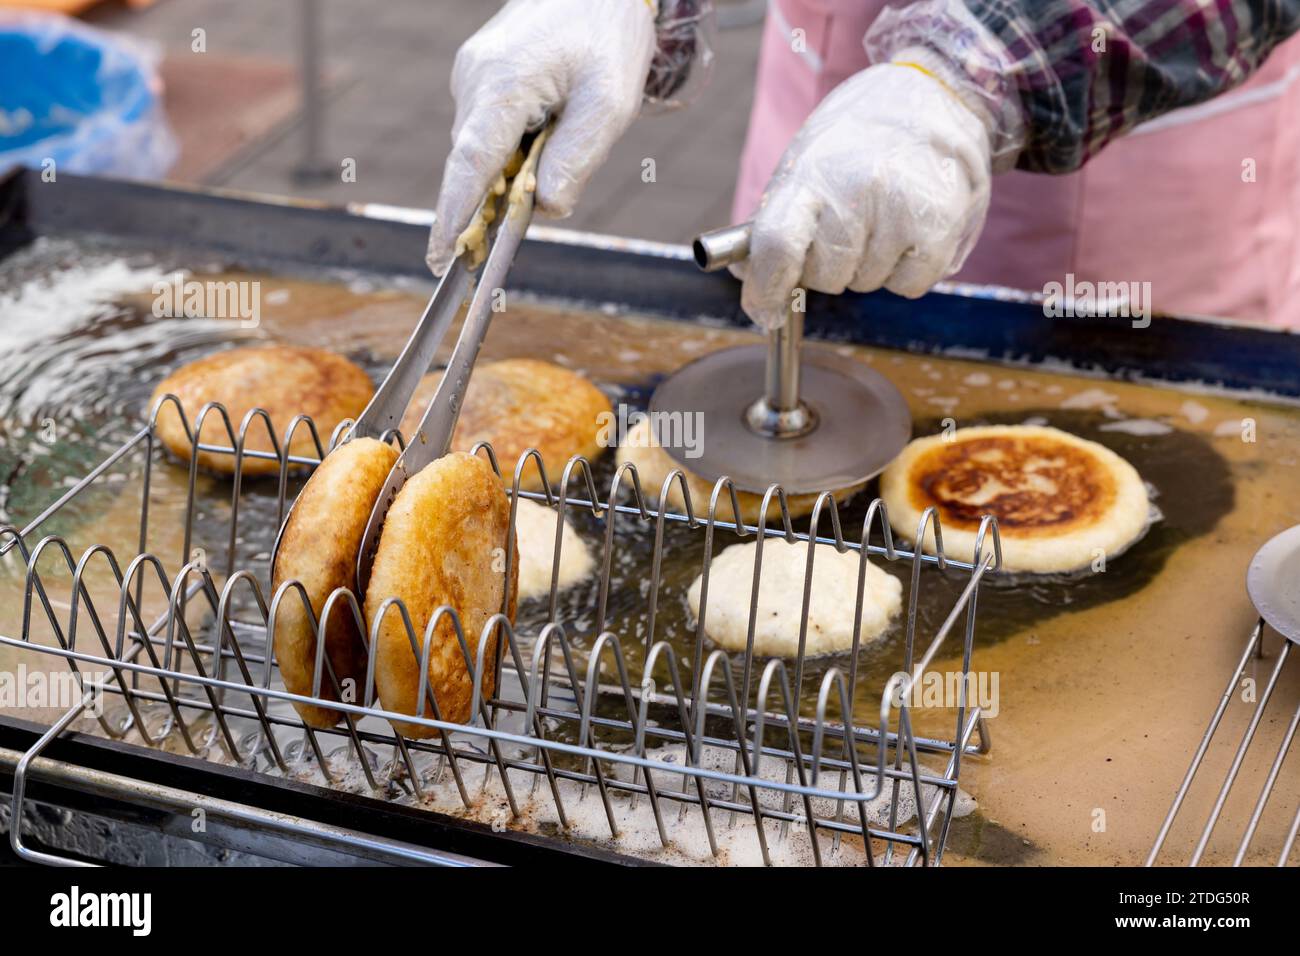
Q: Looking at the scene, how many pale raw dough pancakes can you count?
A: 2